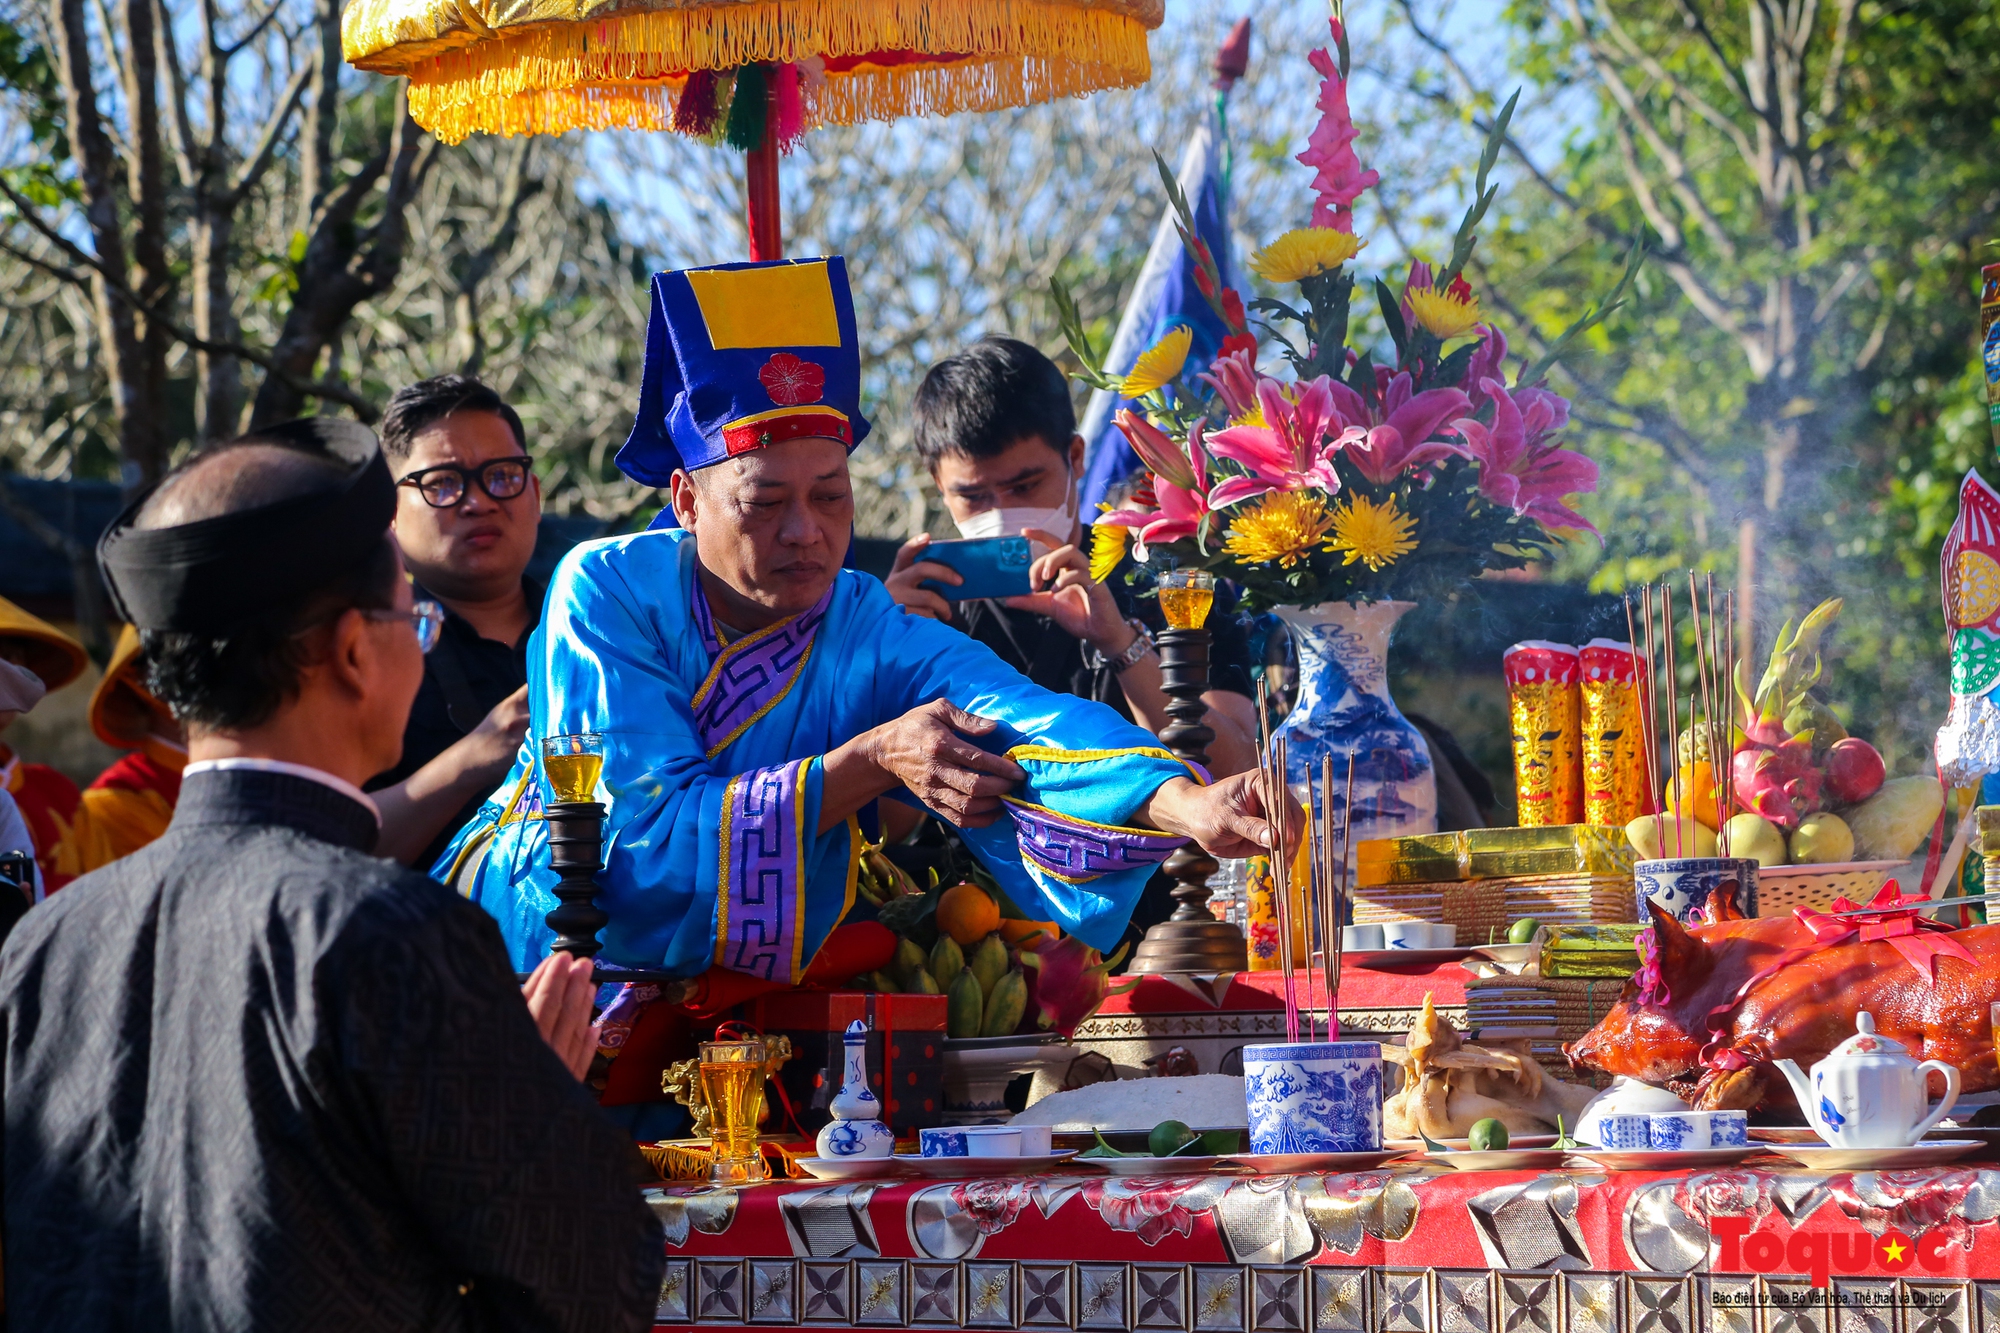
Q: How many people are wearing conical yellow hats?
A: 2